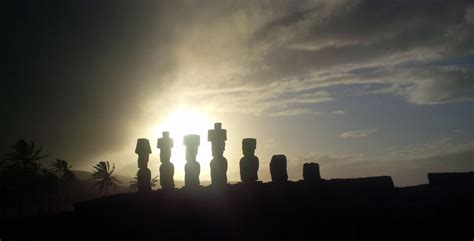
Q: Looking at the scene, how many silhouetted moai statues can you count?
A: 7